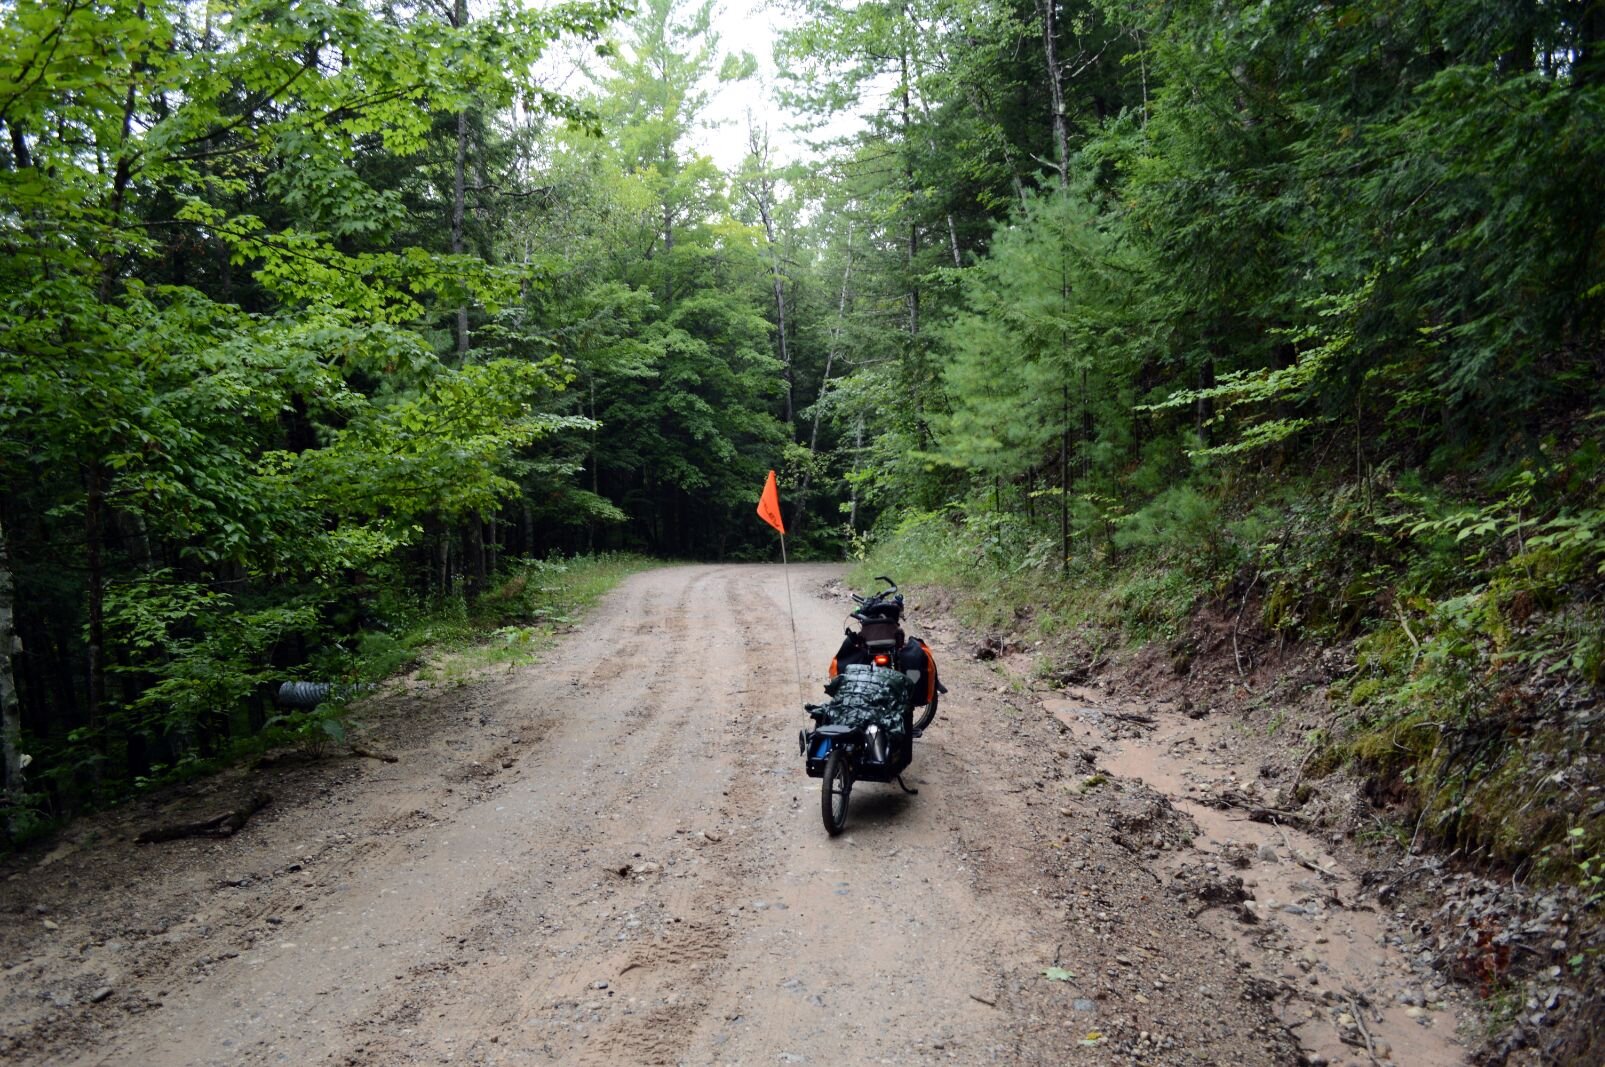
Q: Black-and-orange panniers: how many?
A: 2